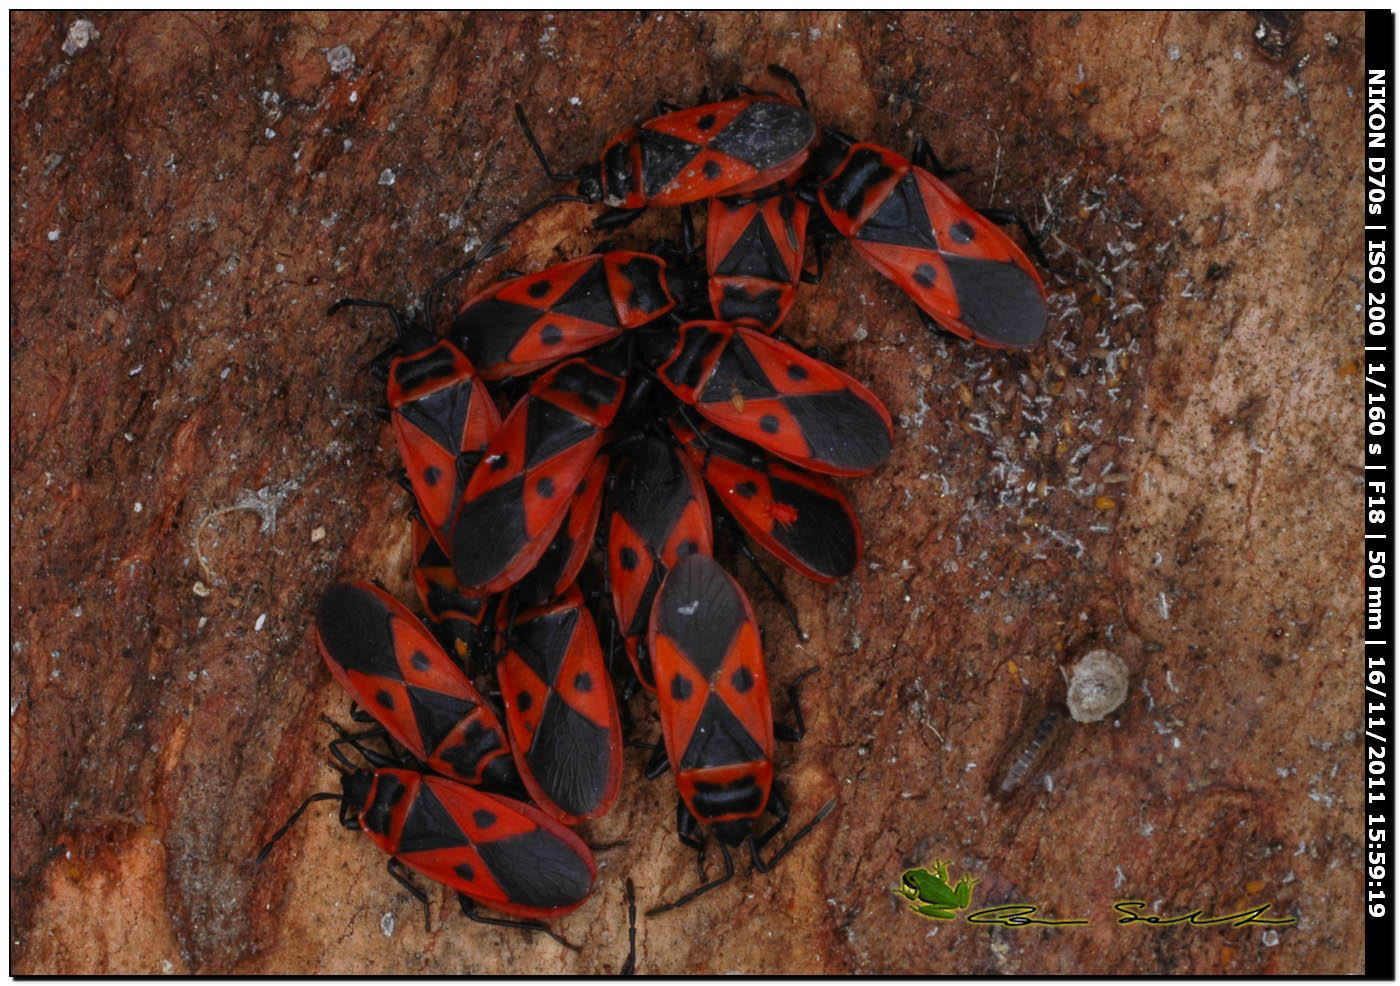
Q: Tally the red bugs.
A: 15